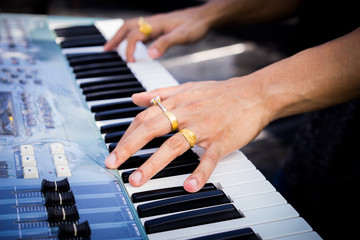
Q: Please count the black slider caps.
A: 4